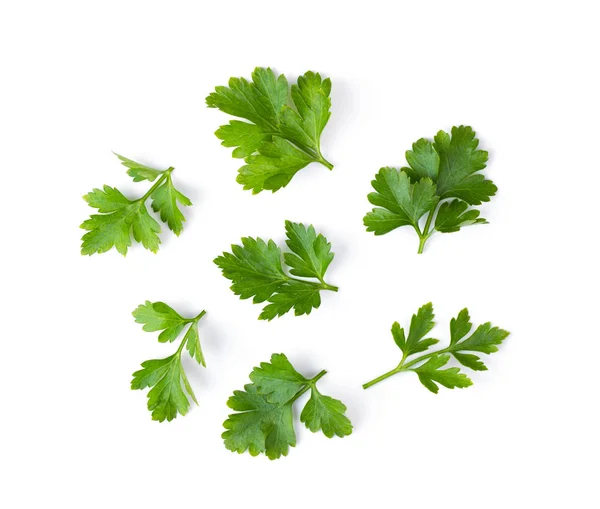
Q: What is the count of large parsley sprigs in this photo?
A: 7